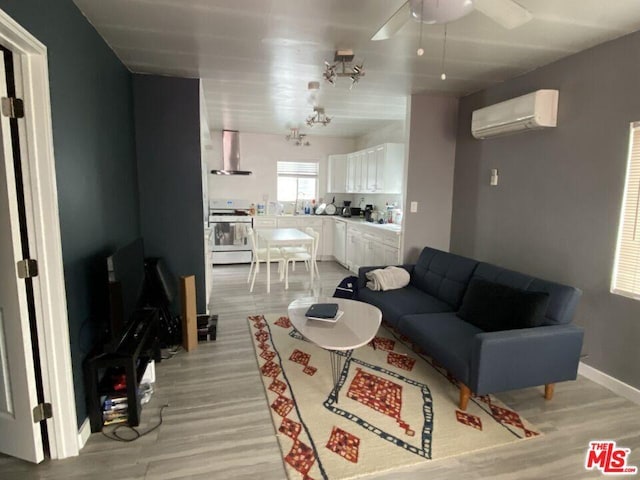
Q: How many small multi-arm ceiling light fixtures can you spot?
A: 3